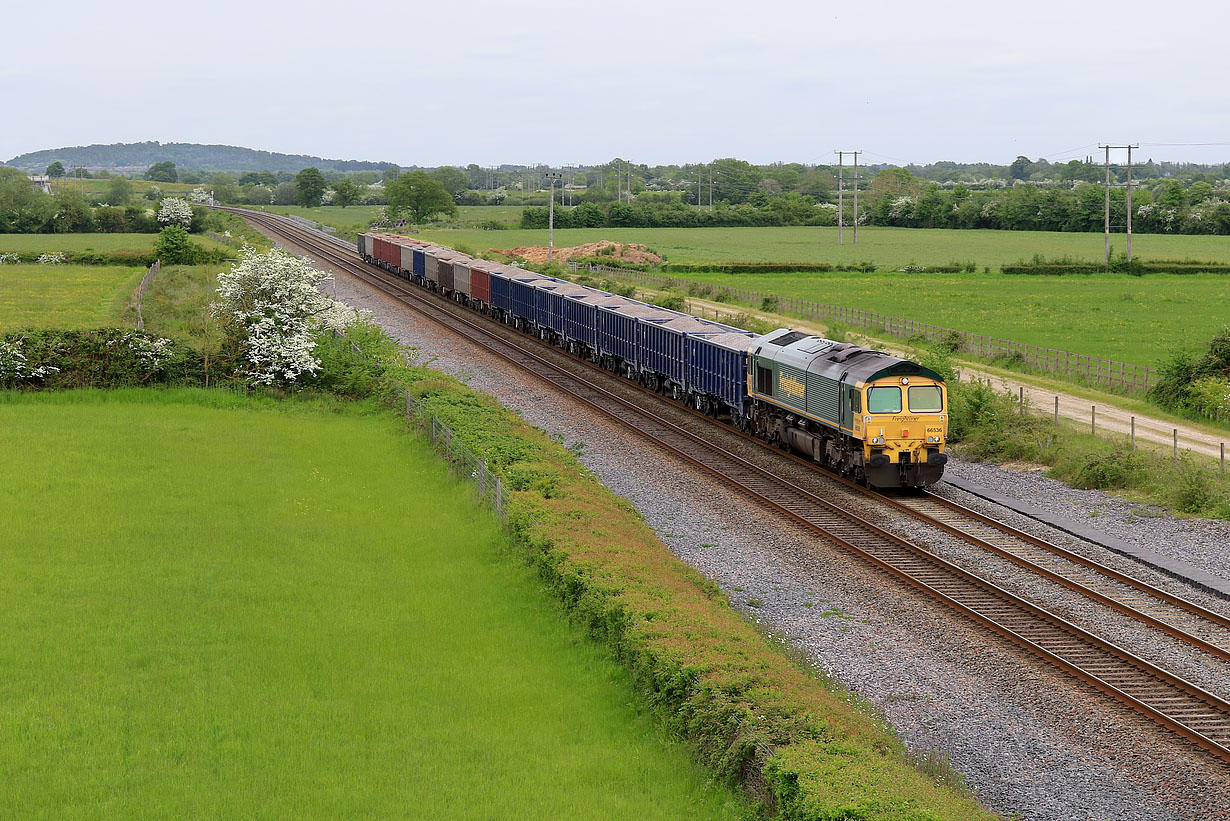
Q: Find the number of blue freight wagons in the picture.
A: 8